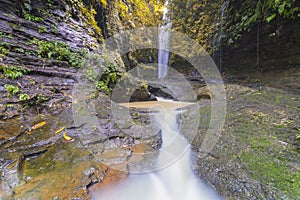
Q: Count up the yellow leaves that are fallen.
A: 3